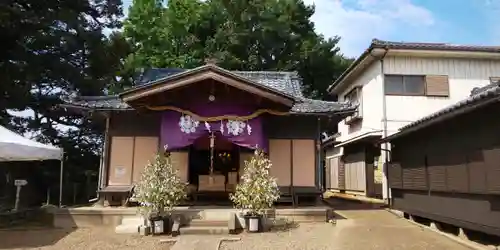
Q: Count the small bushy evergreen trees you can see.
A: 2